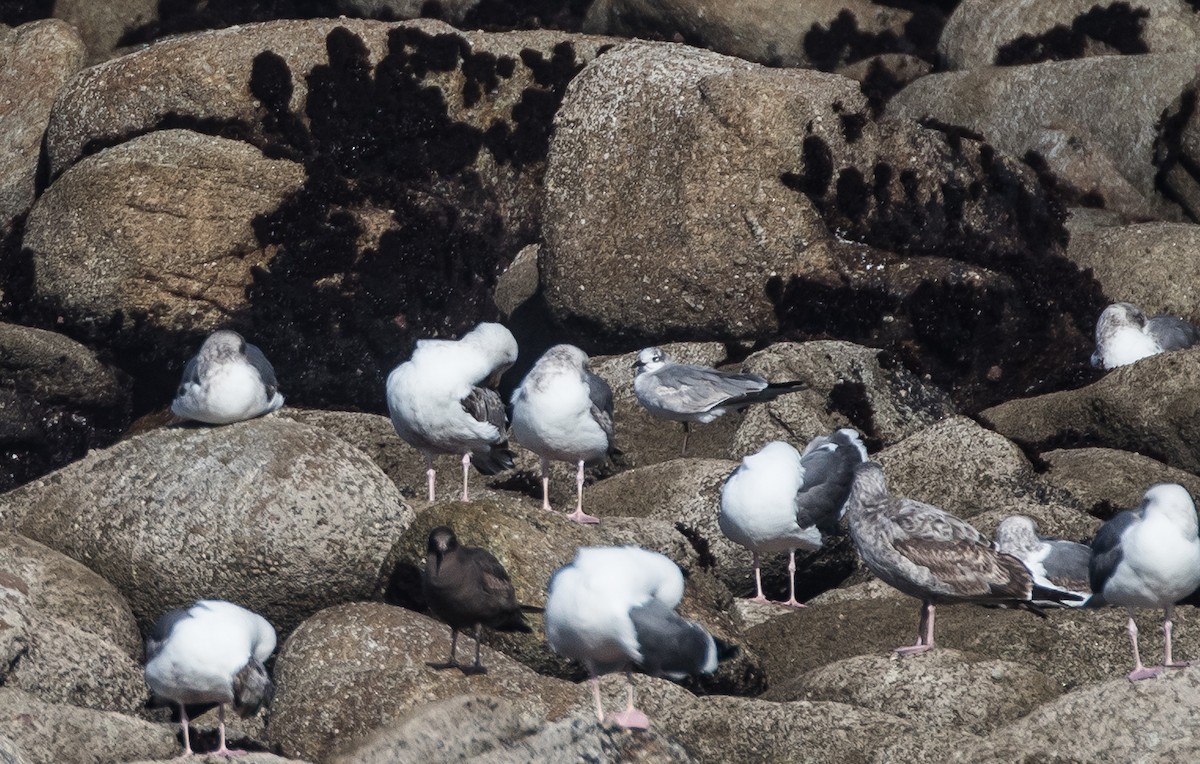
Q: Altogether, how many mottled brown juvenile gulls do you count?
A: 1